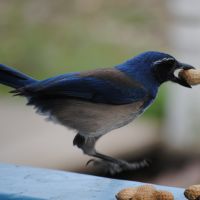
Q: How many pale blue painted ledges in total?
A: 1